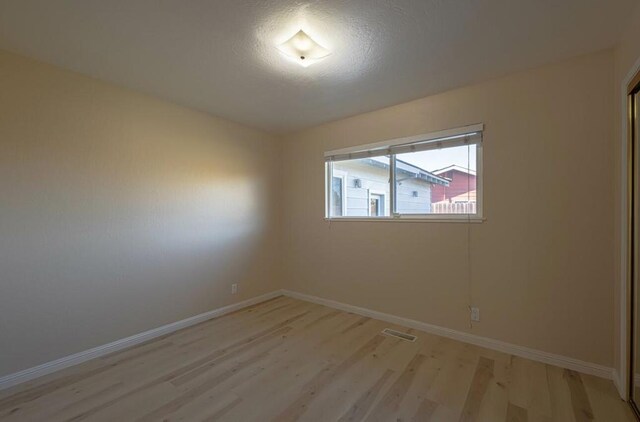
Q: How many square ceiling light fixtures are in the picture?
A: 1